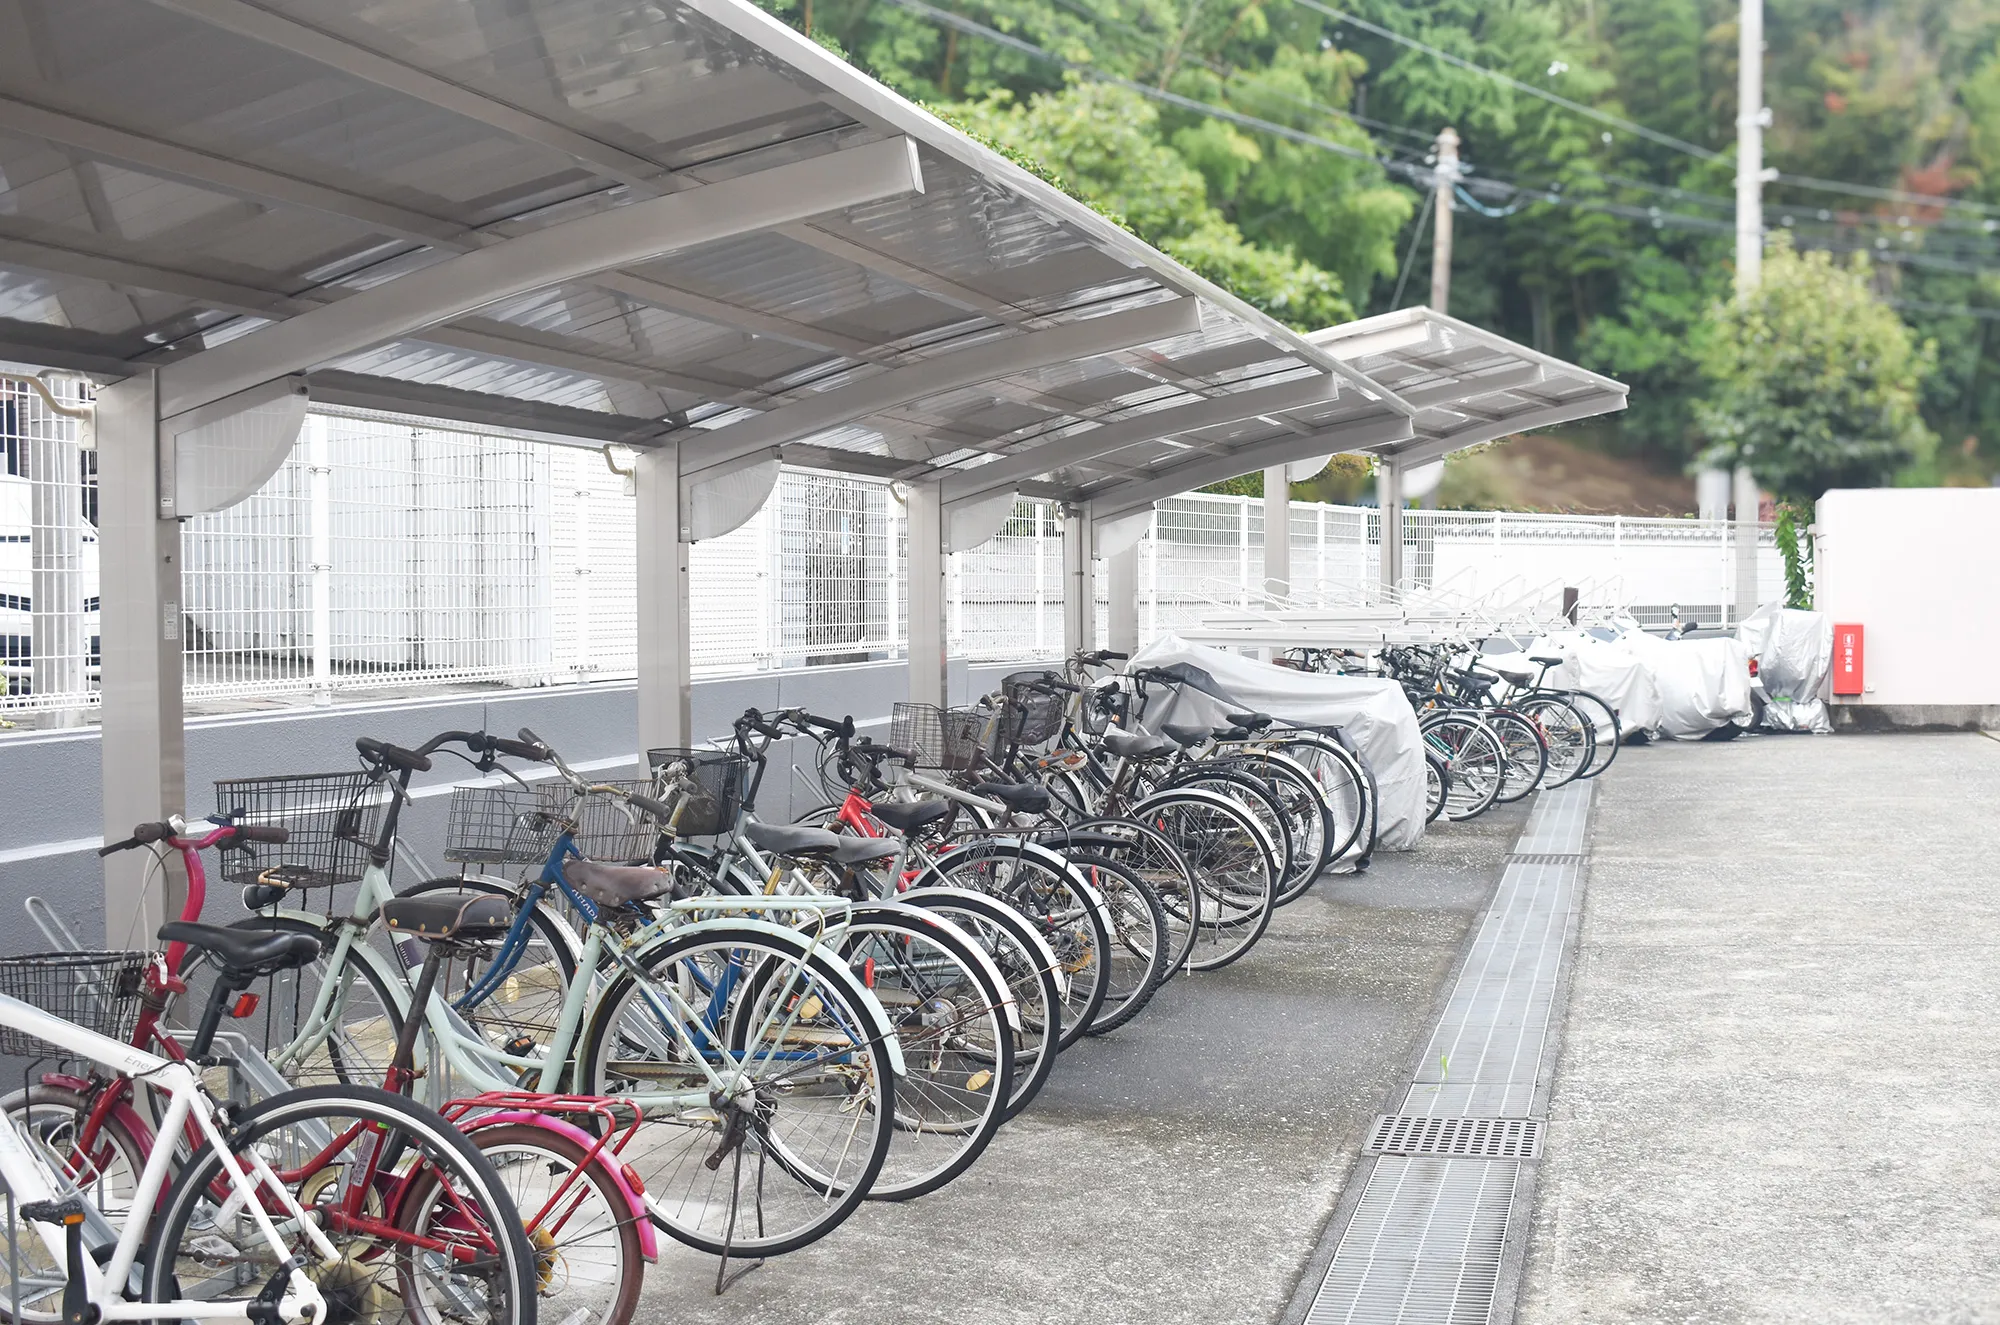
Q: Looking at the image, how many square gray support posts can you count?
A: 7